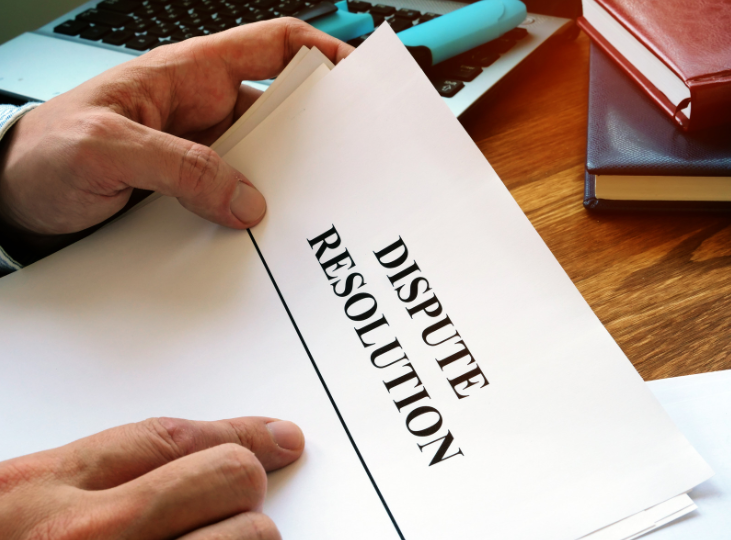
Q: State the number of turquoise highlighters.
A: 1